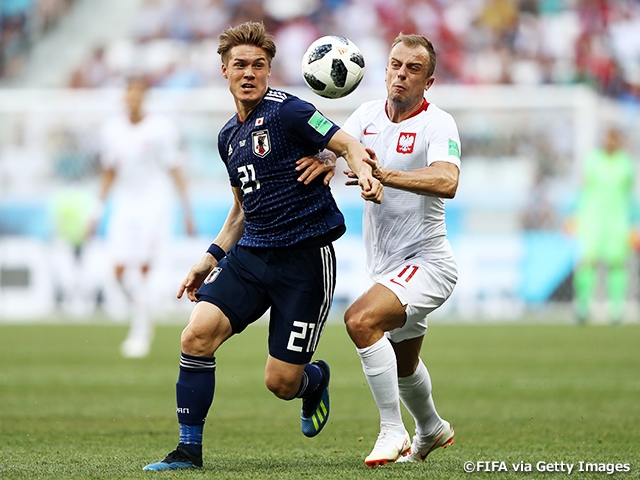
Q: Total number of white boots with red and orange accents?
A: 2